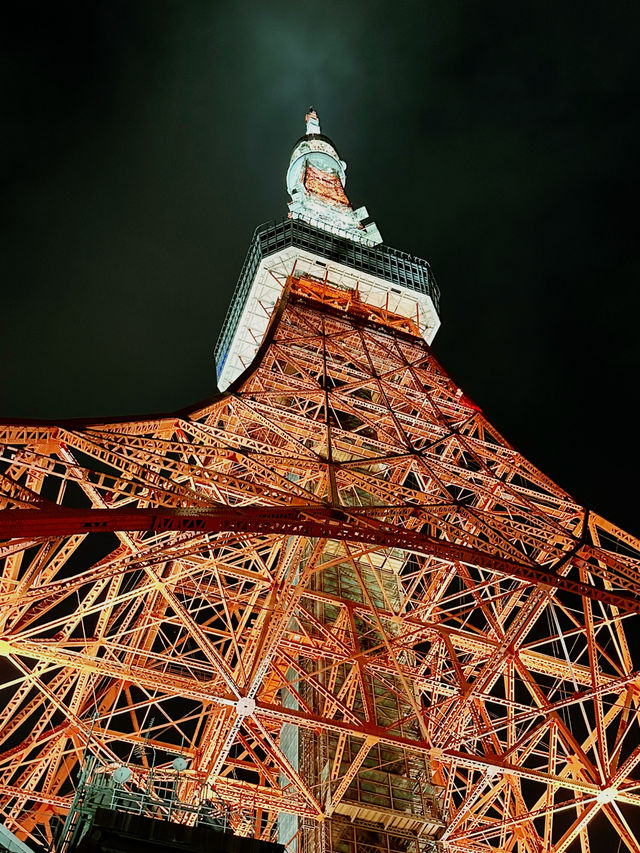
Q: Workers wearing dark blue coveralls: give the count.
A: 0